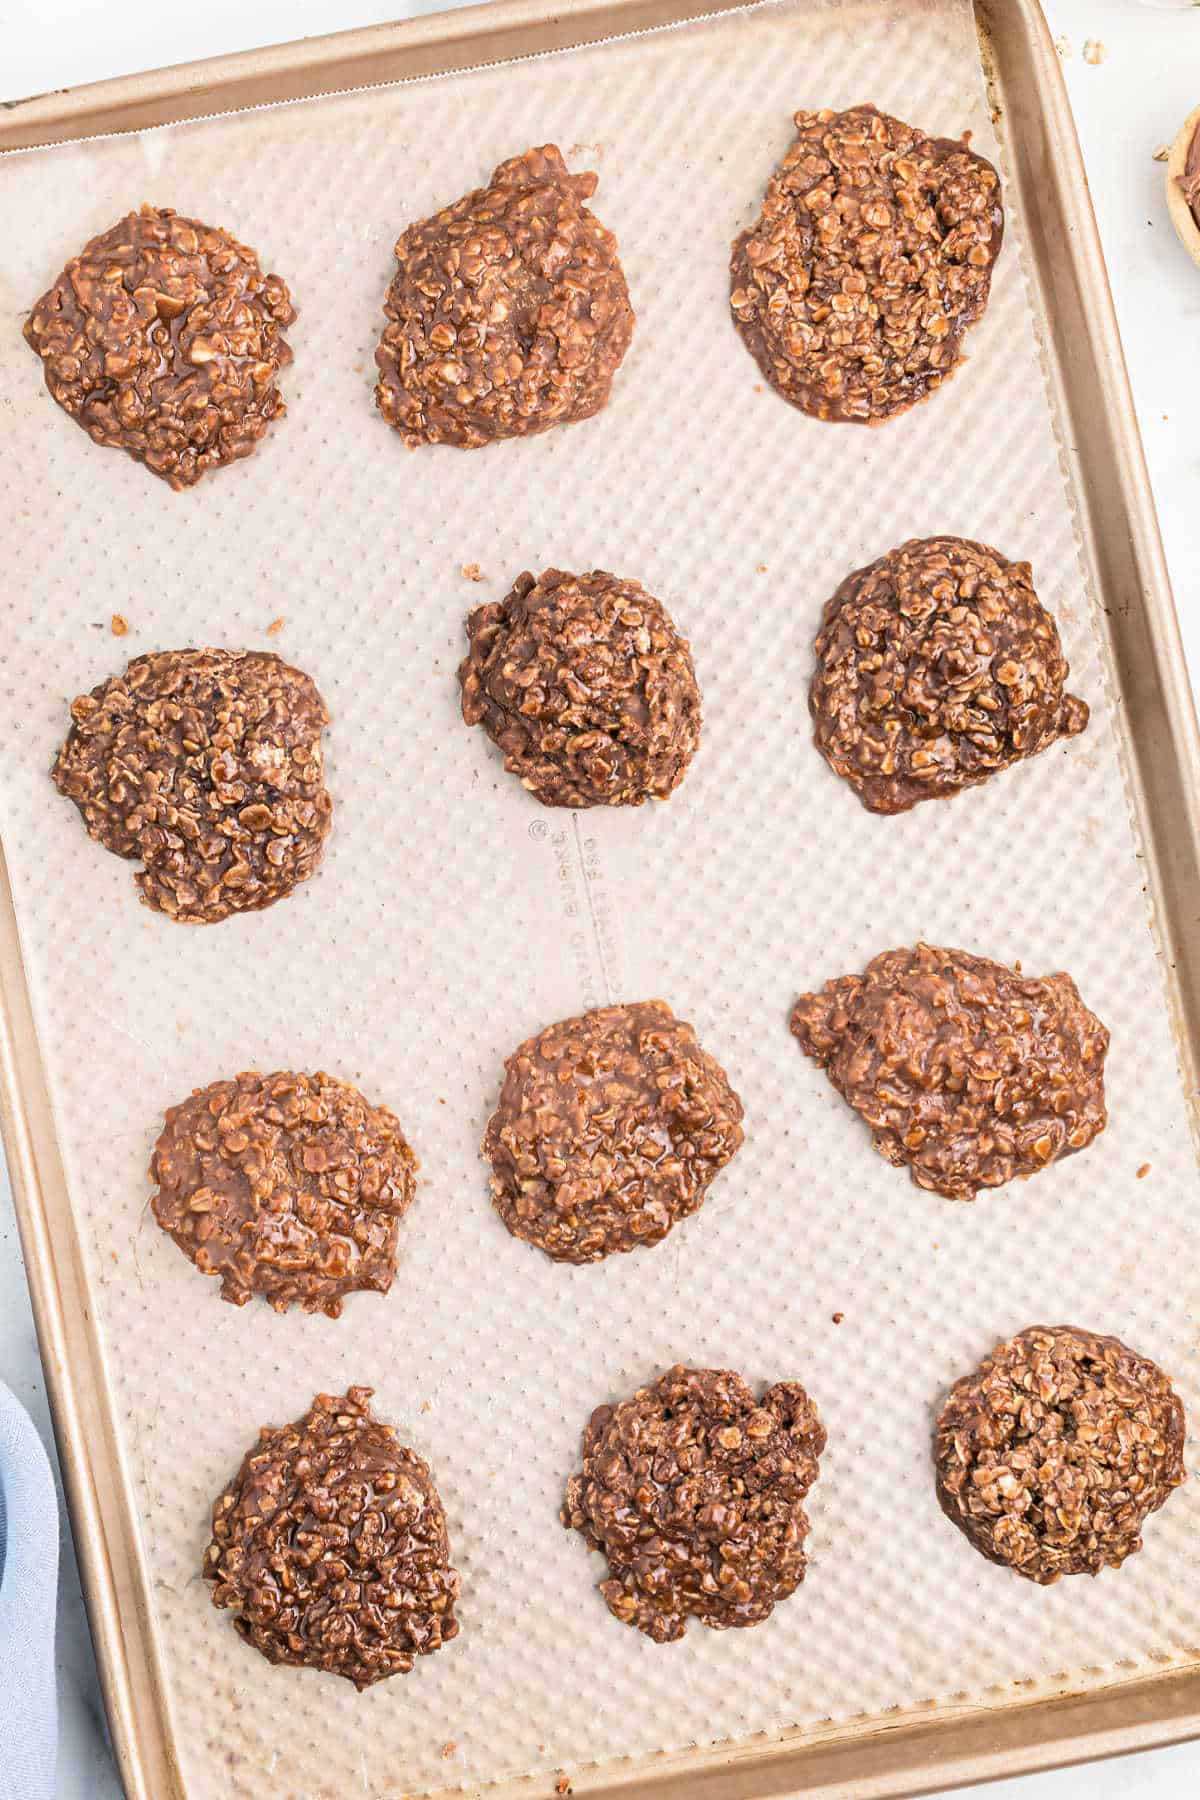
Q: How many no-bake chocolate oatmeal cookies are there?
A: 12